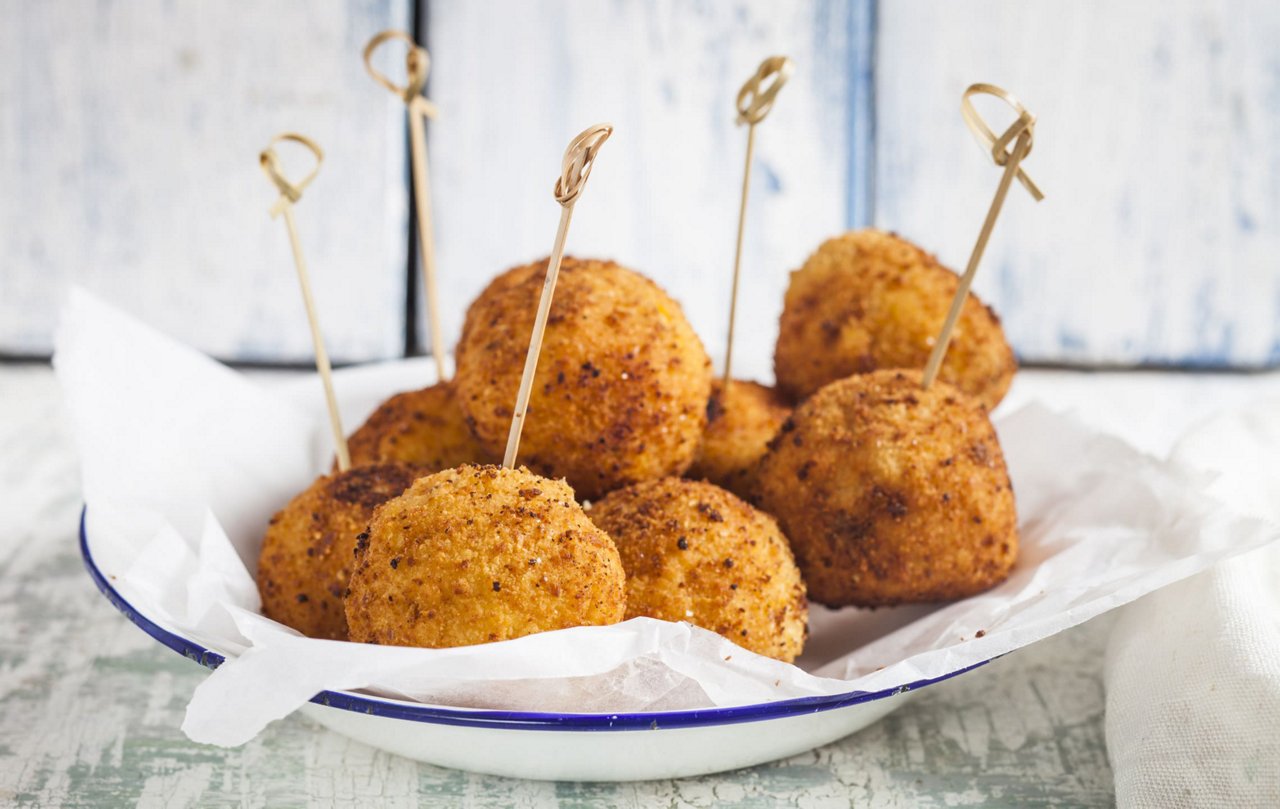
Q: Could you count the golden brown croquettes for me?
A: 8